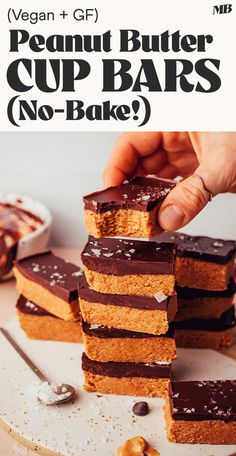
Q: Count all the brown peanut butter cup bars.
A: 11